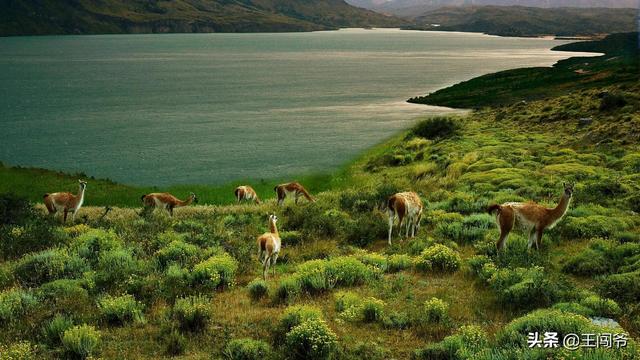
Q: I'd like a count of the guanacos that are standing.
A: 7